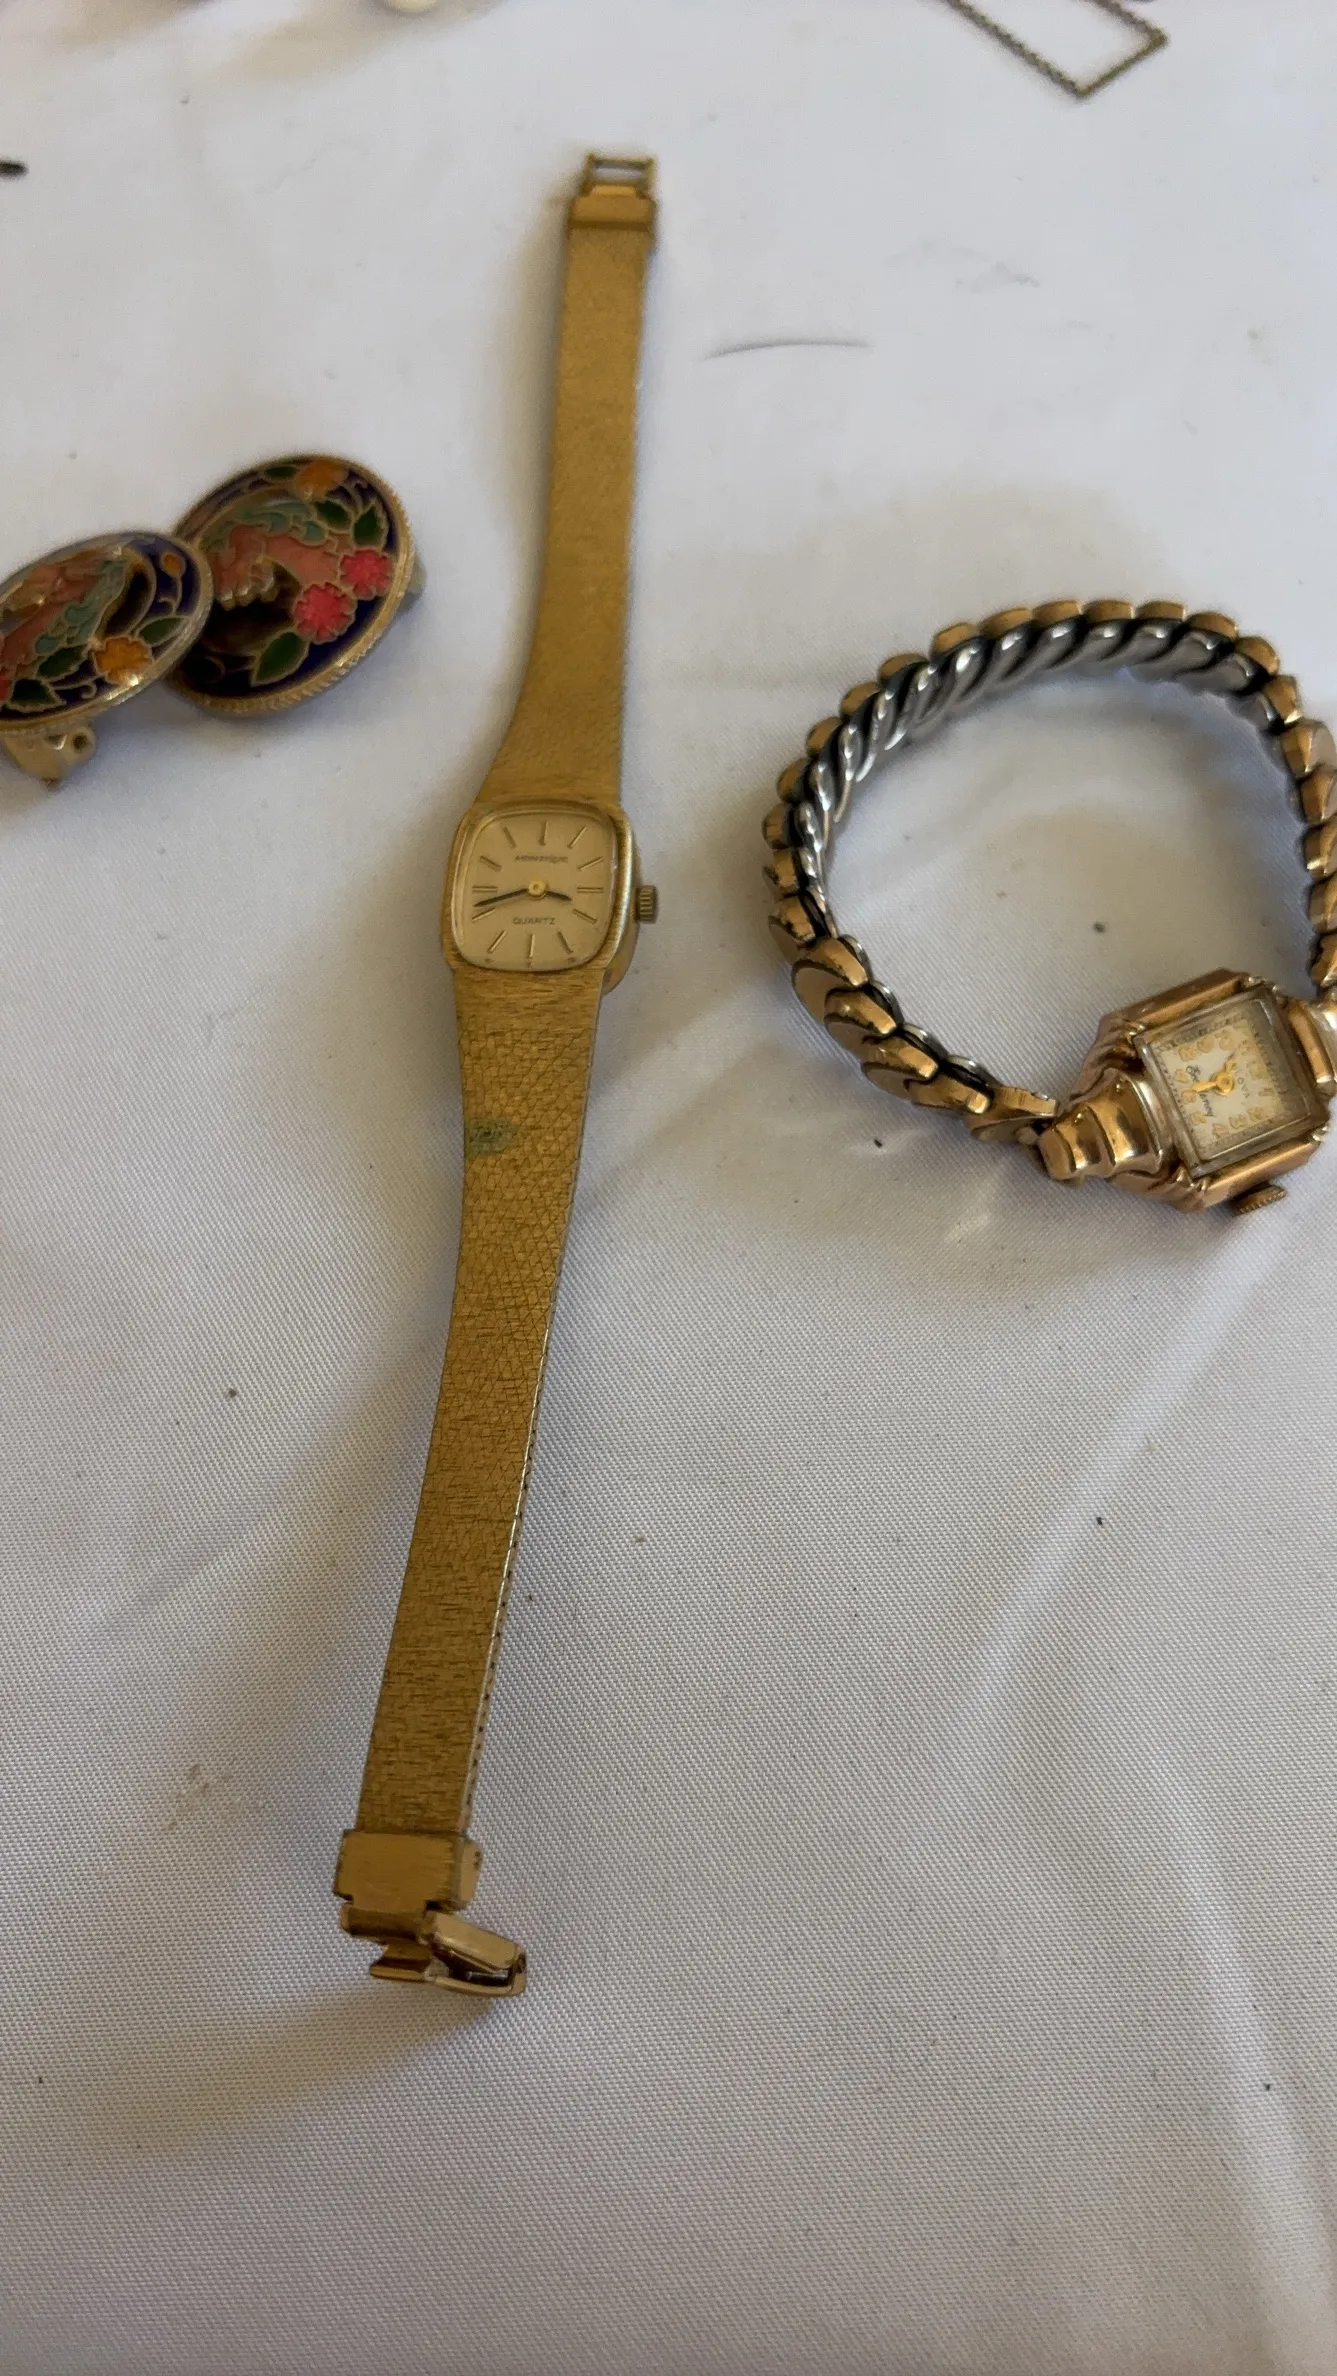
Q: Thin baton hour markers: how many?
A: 12